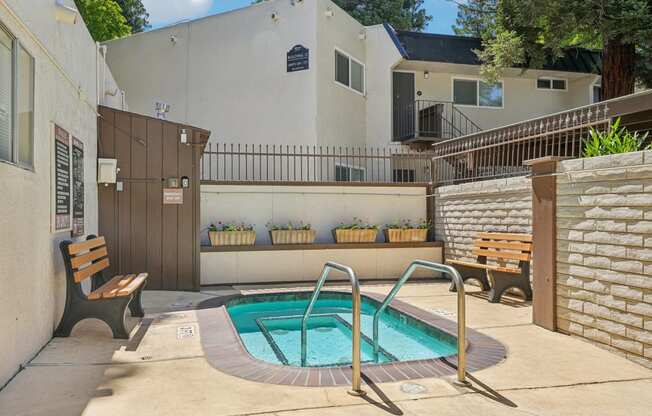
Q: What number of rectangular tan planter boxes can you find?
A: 4